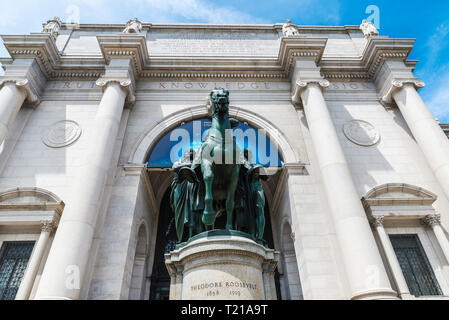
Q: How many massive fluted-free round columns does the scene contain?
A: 4